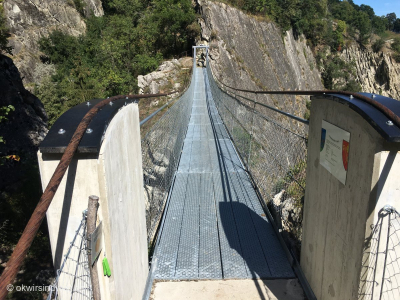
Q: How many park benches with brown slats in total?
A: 0